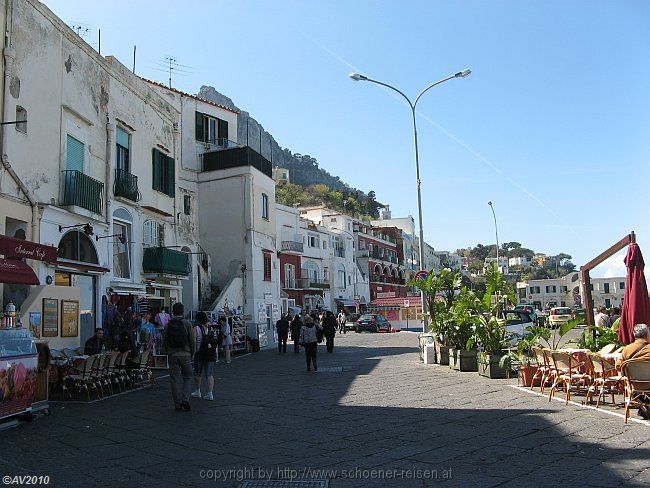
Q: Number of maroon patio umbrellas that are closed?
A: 1